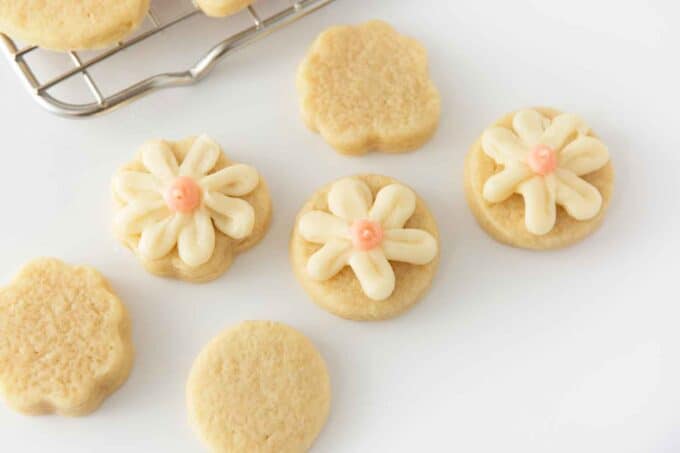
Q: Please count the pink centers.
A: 3